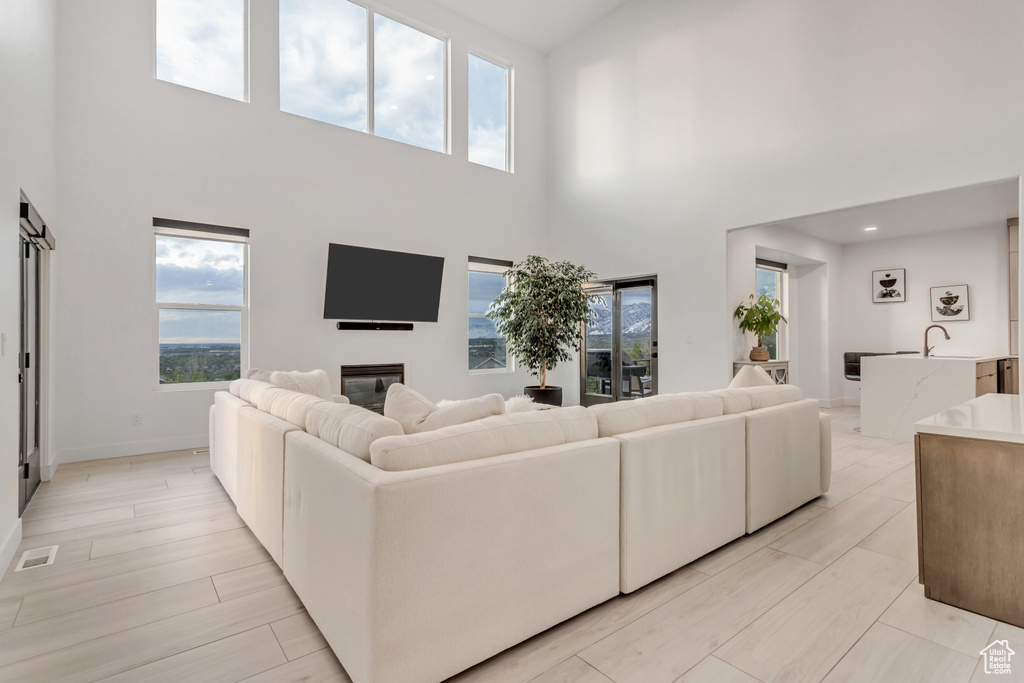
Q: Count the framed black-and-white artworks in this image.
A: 2